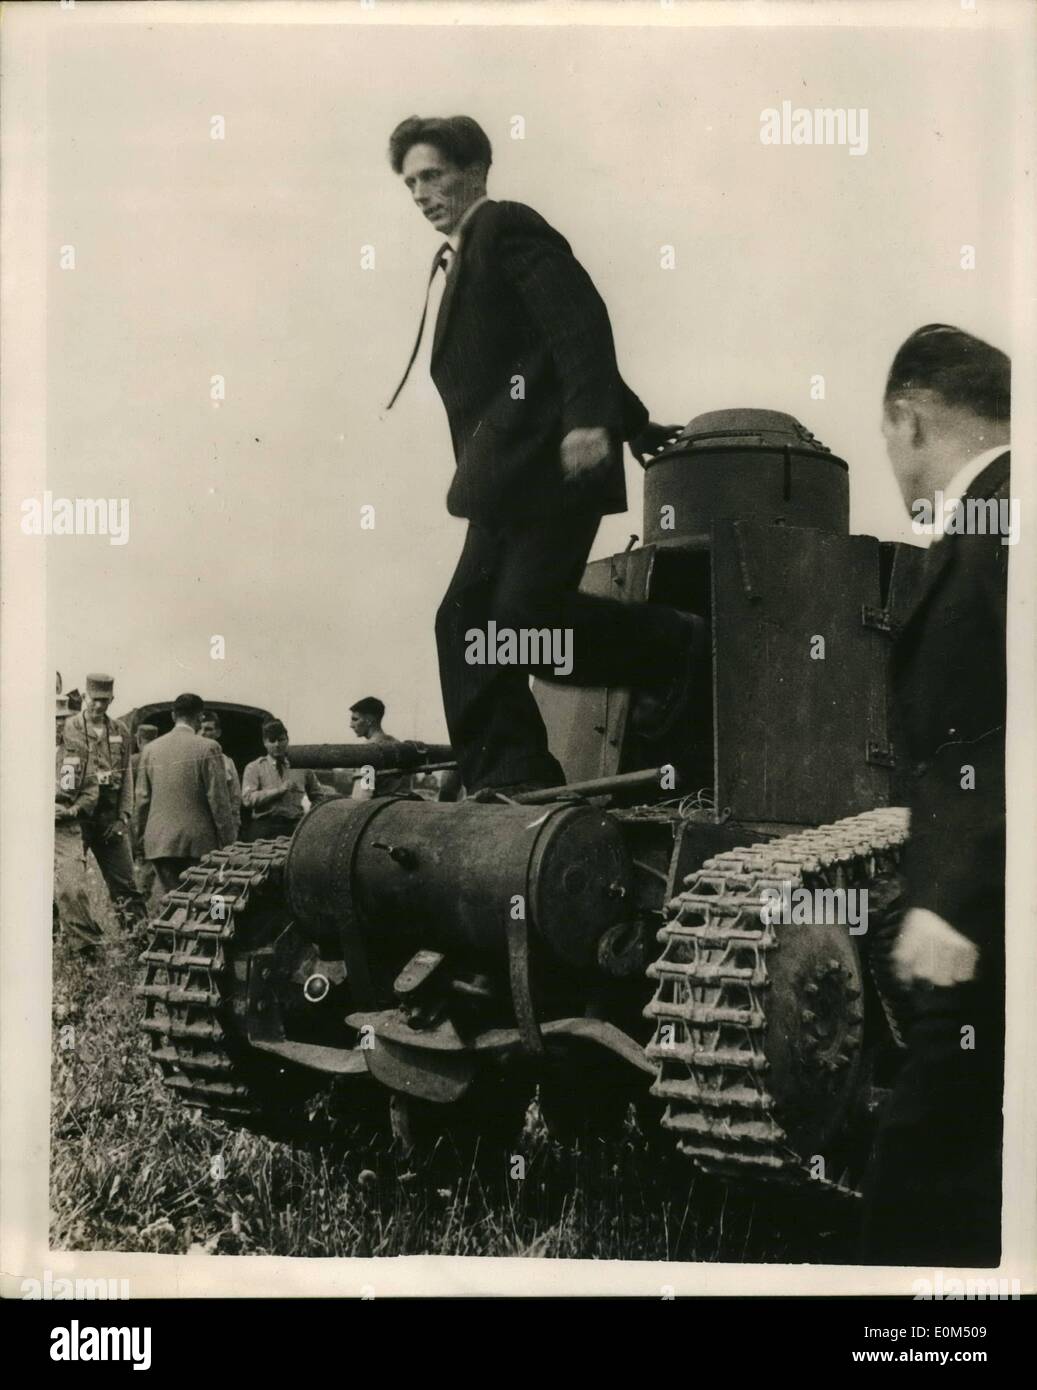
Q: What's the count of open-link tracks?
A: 2